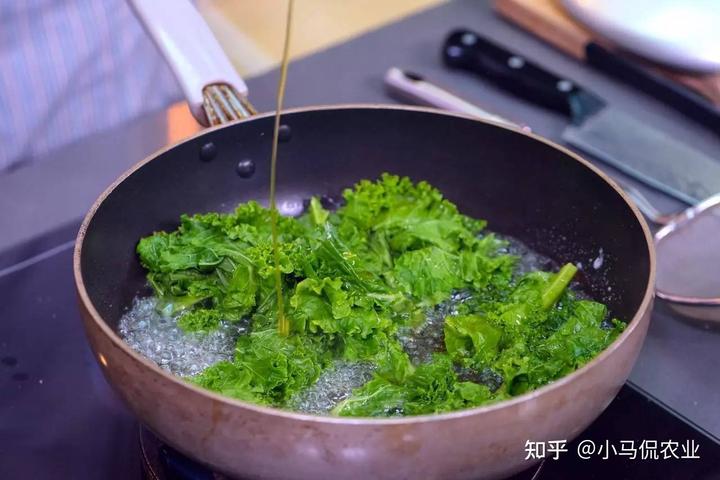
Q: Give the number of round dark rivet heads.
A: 3